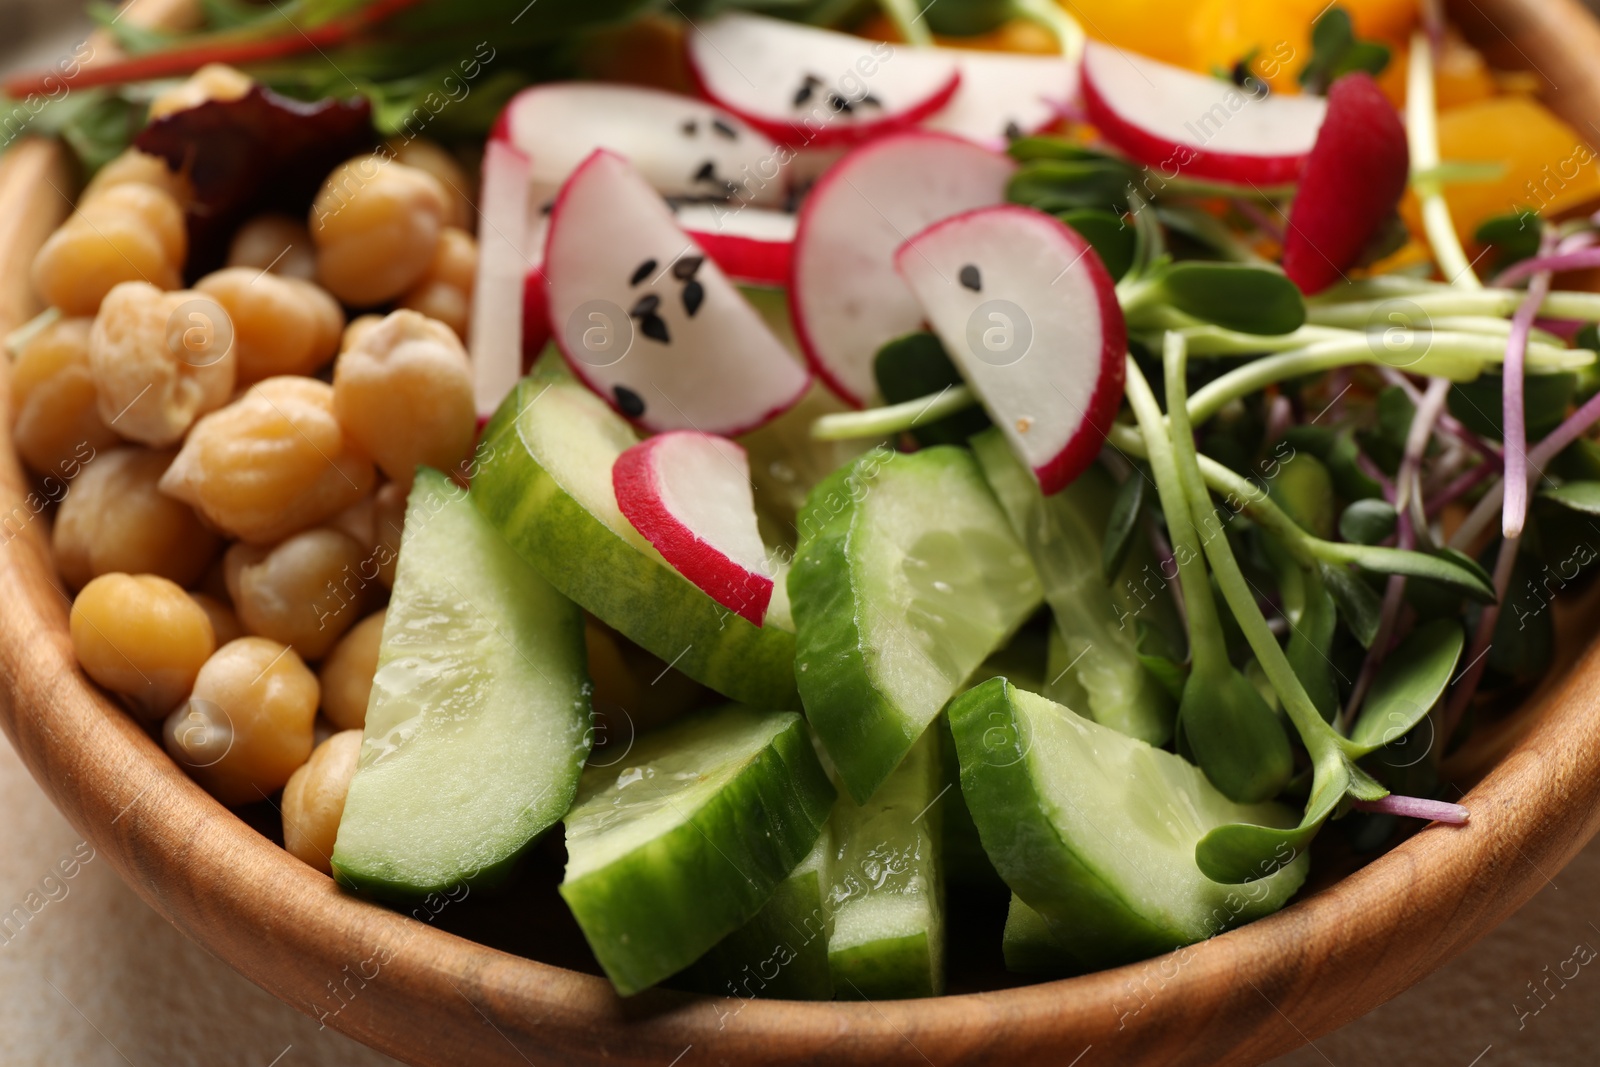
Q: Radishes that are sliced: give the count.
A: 11